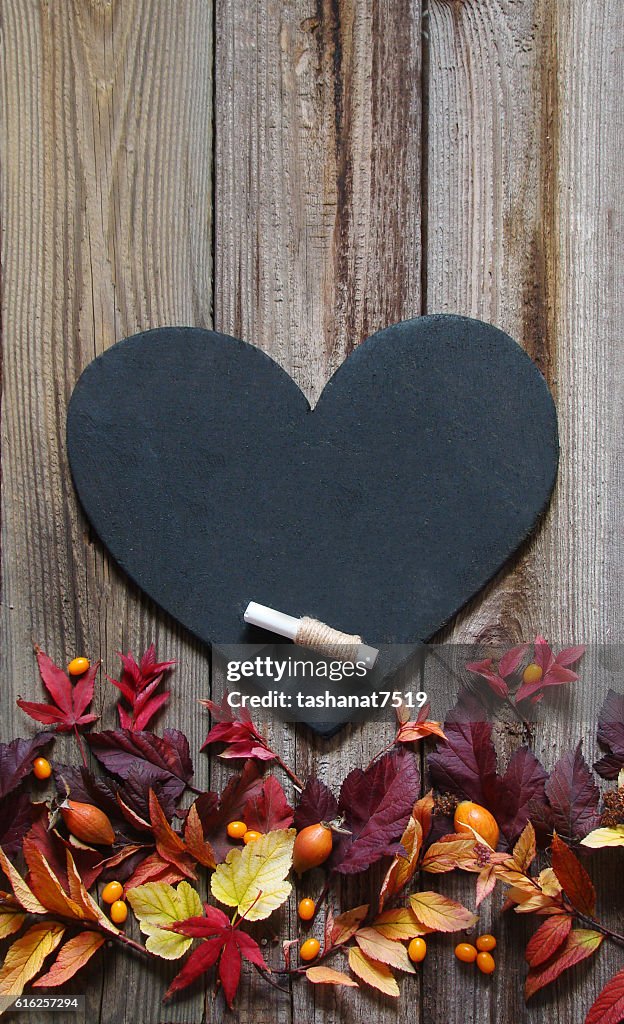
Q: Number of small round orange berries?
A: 13